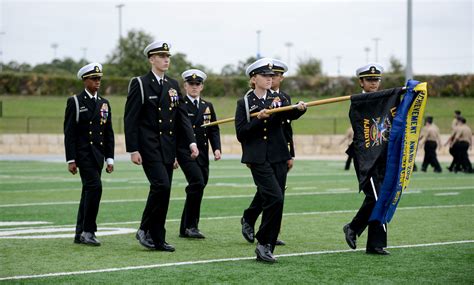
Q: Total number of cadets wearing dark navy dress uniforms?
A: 6